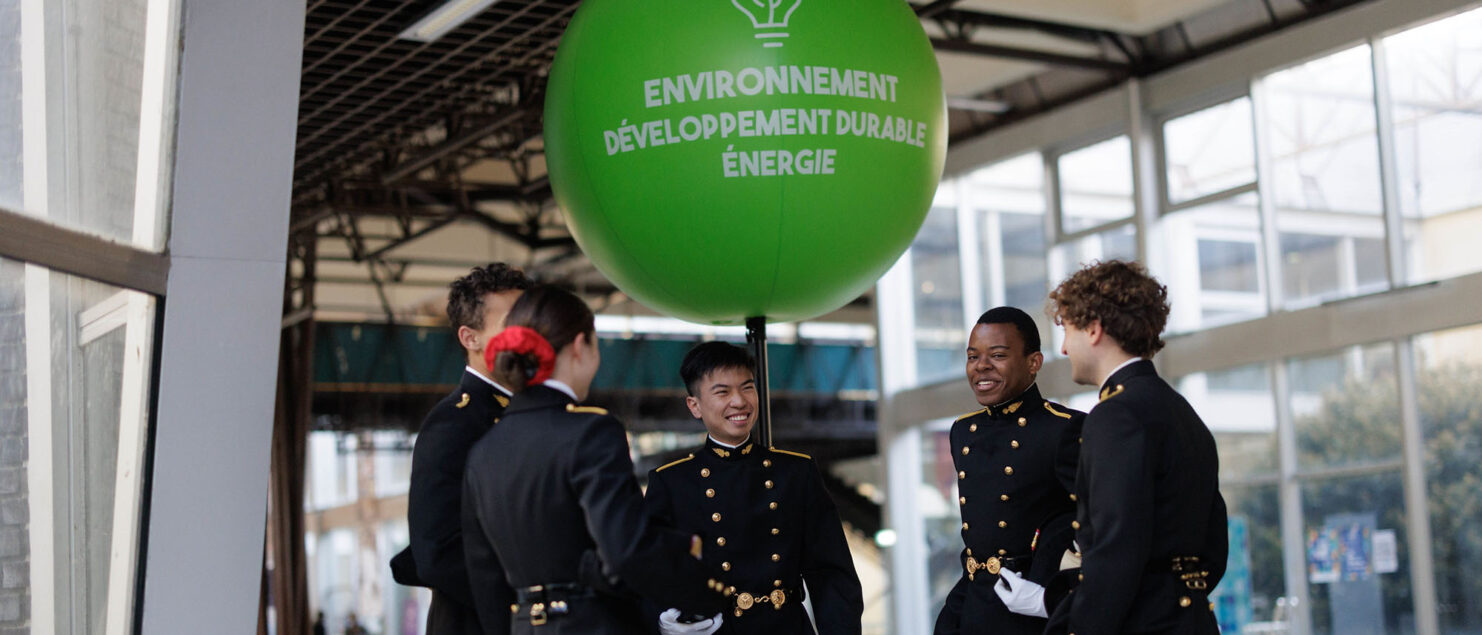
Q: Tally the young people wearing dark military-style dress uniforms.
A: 5